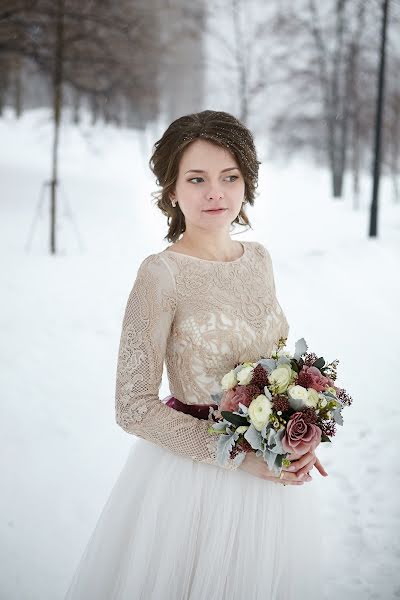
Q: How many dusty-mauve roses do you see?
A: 3